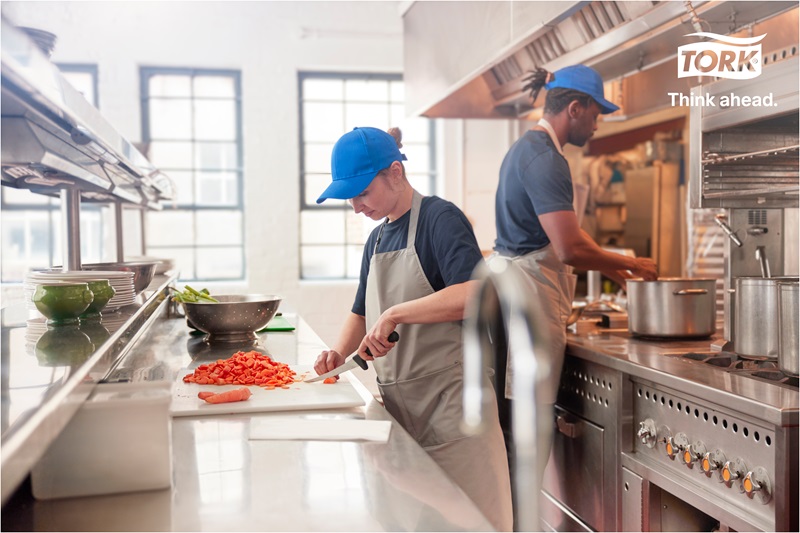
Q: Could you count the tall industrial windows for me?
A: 3